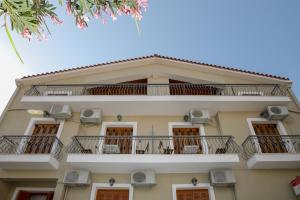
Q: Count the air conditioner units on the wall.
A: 7